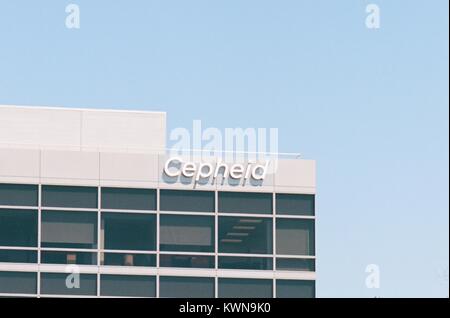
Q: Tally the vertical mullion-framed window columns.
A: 6